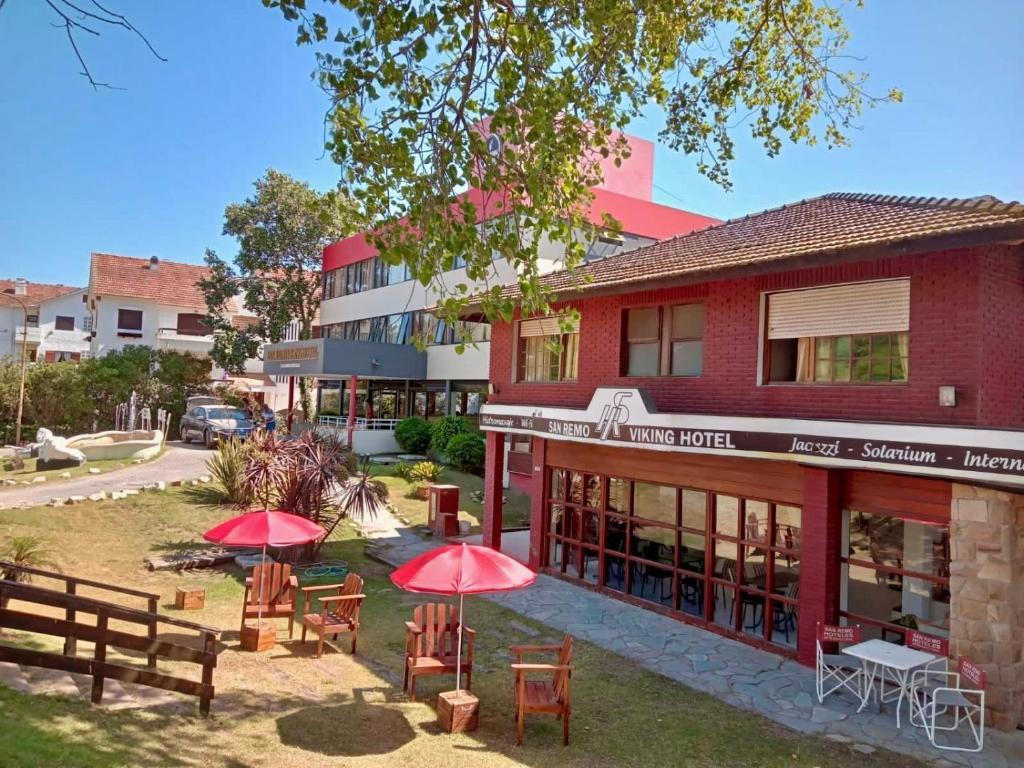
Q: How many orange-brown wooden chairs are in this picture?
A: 4